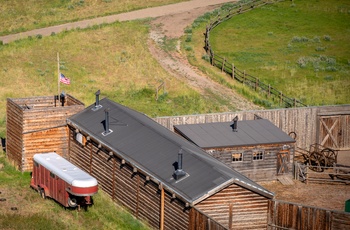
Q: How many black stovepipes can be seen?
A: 4